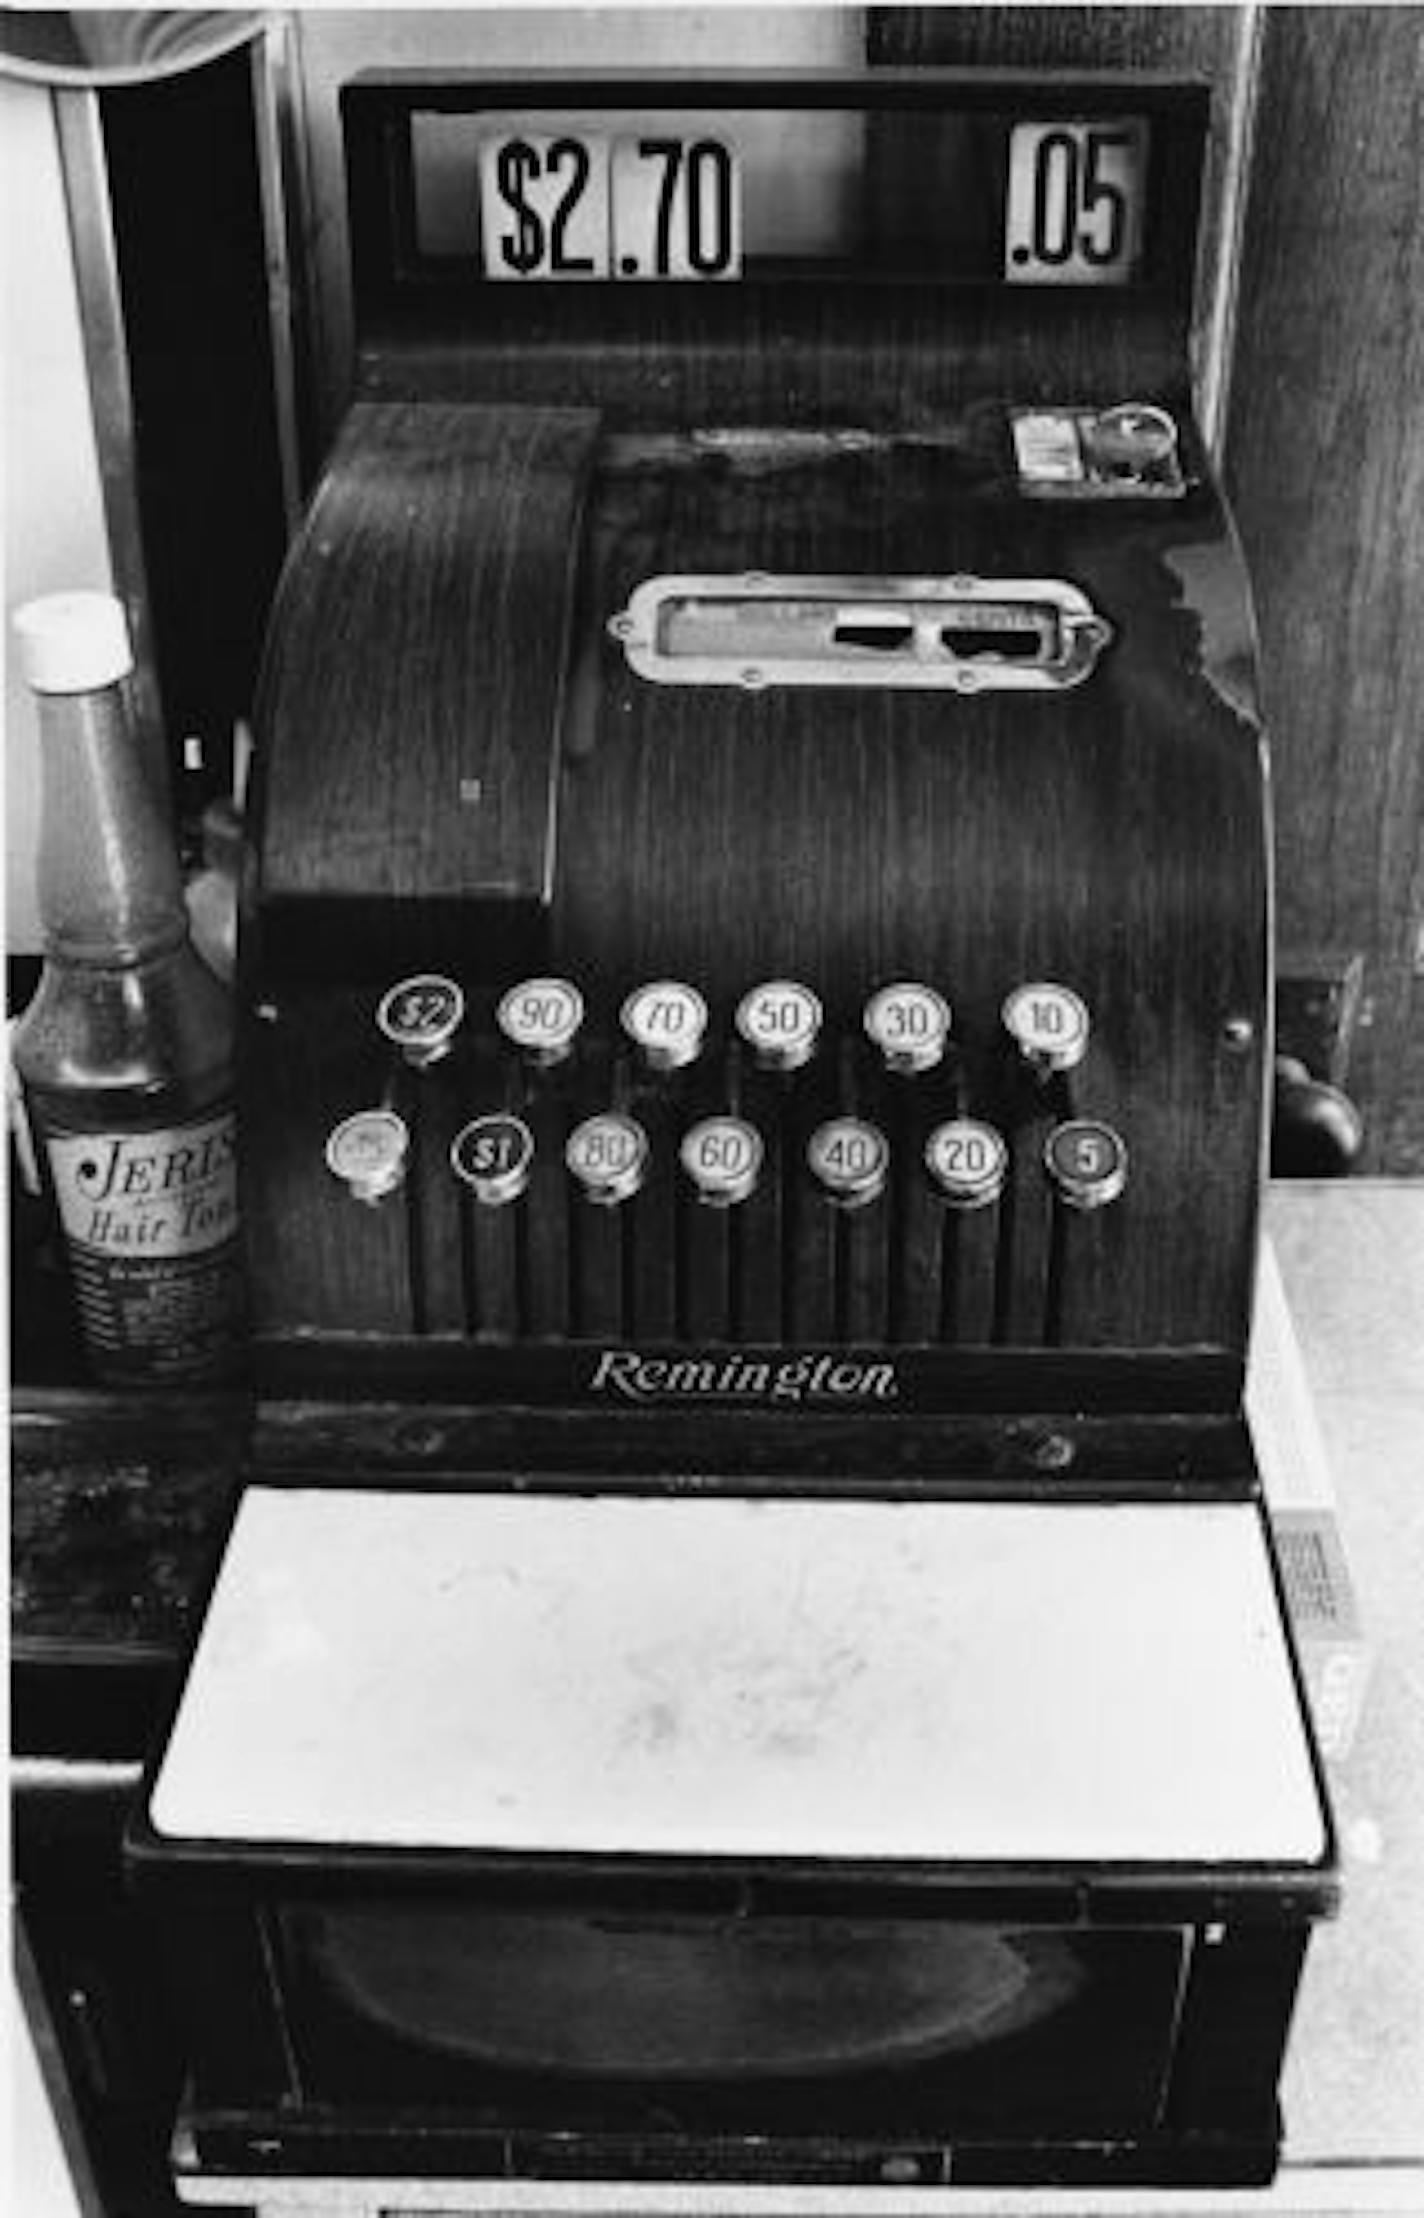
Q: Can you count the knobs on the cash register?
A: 13